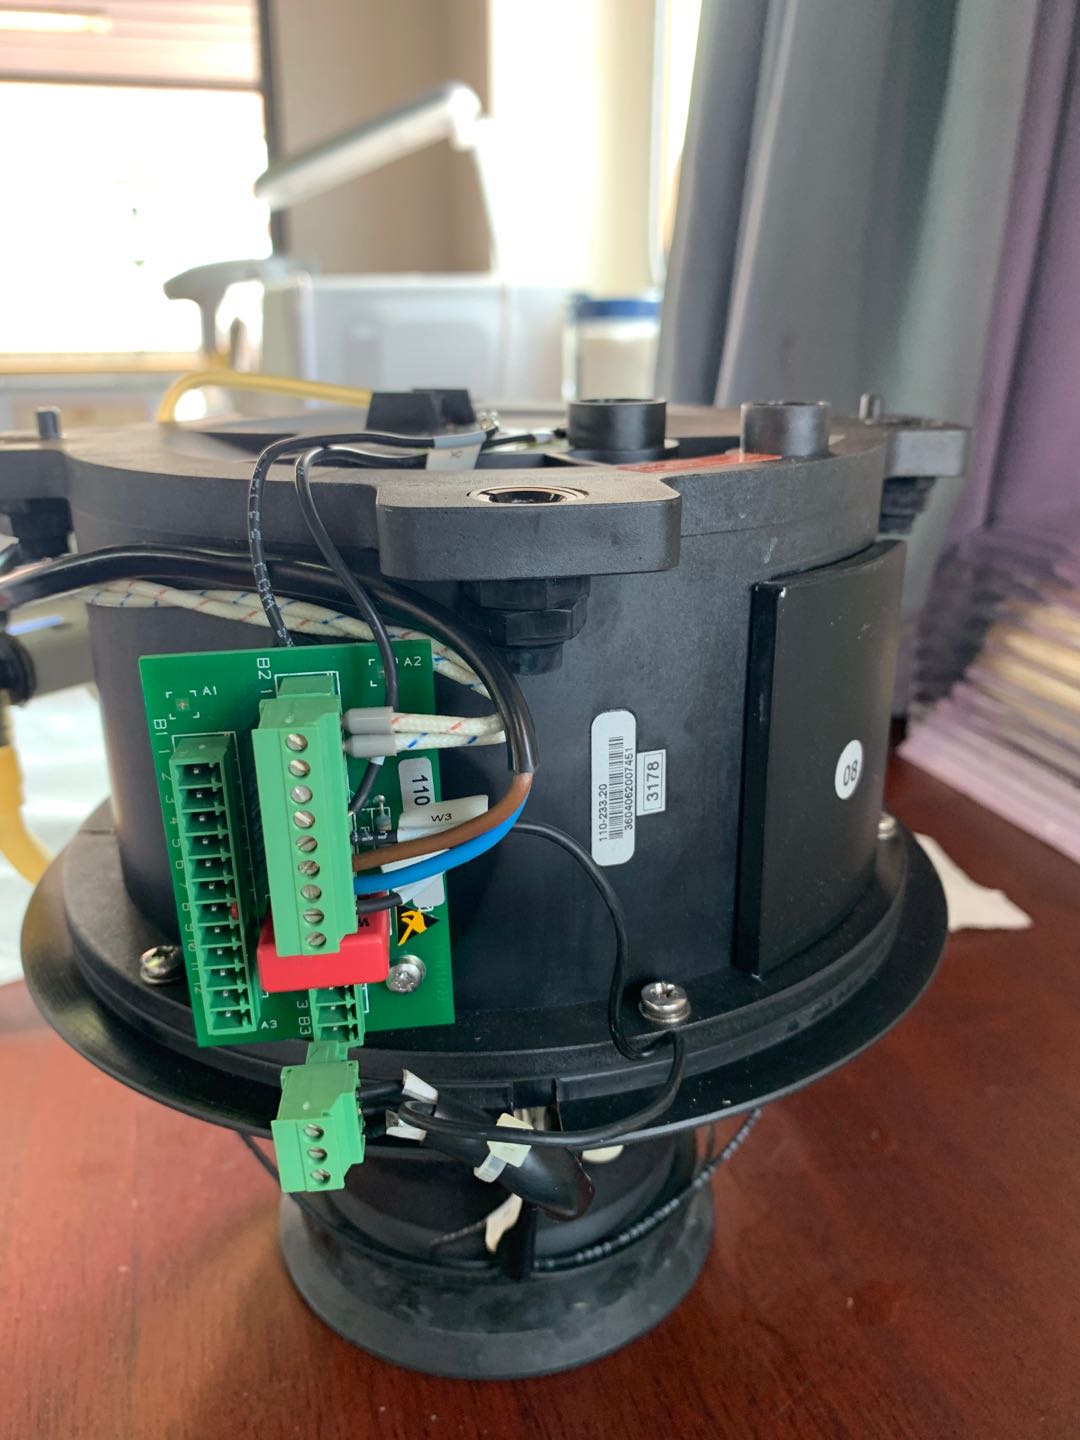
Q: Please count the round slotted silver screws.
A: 12